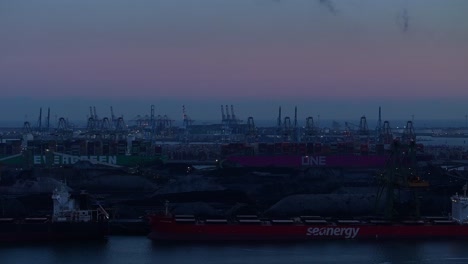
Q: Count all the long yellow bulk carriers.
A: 0